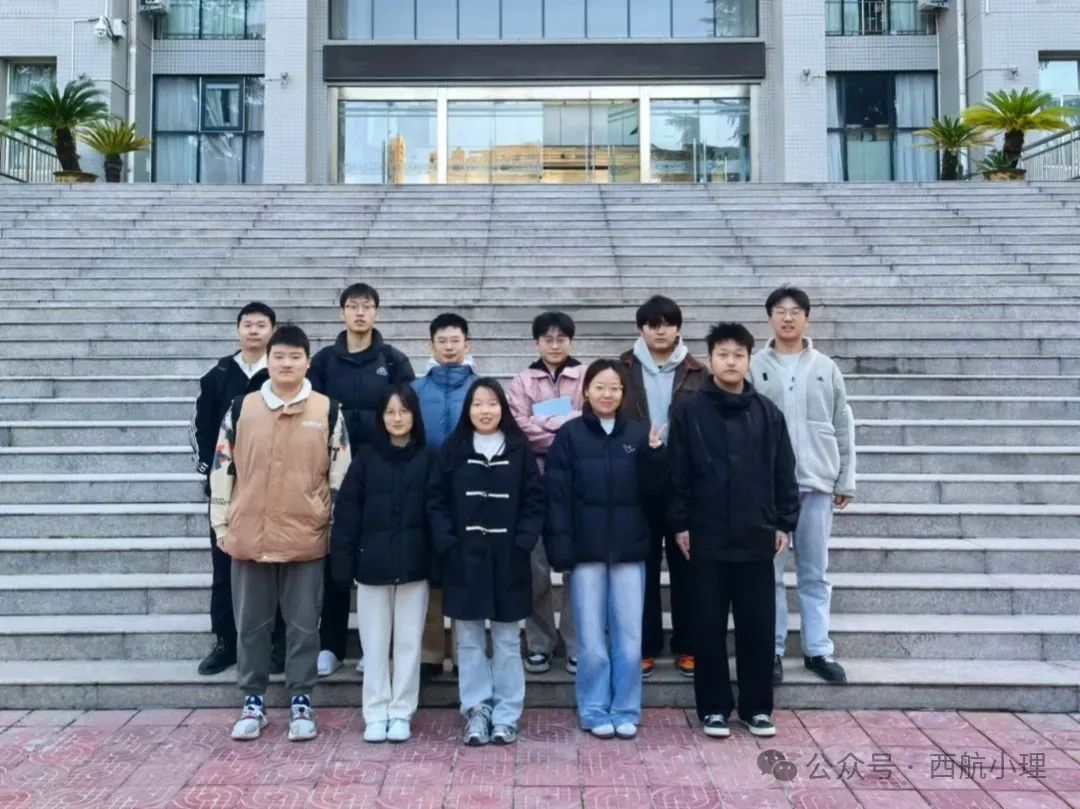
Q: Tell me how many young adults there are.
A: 11